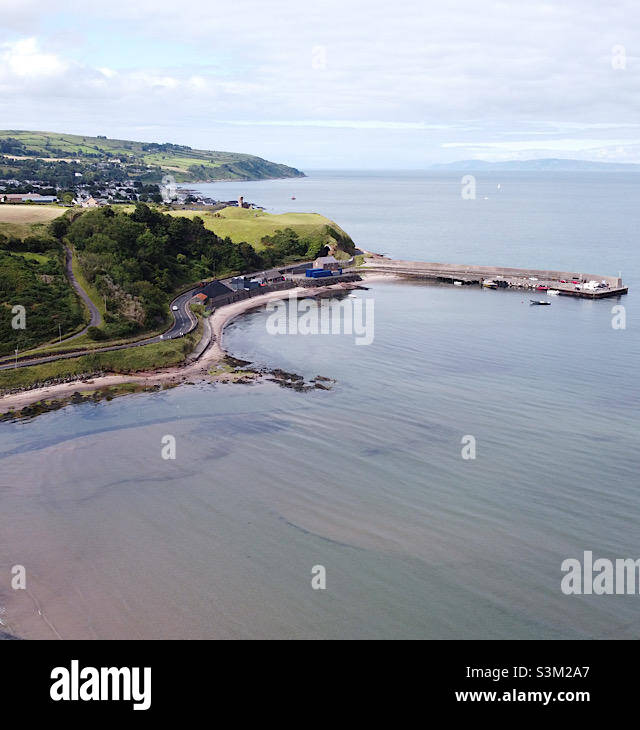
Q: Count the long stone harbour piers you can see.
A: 1